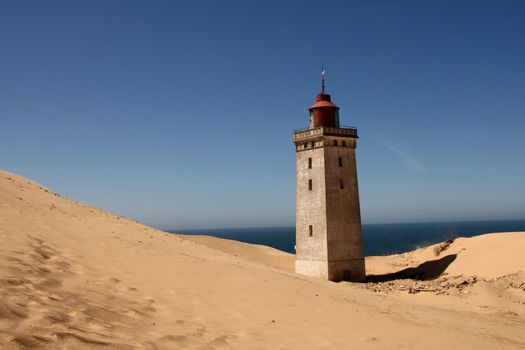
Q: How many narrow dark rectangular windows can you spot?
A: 5